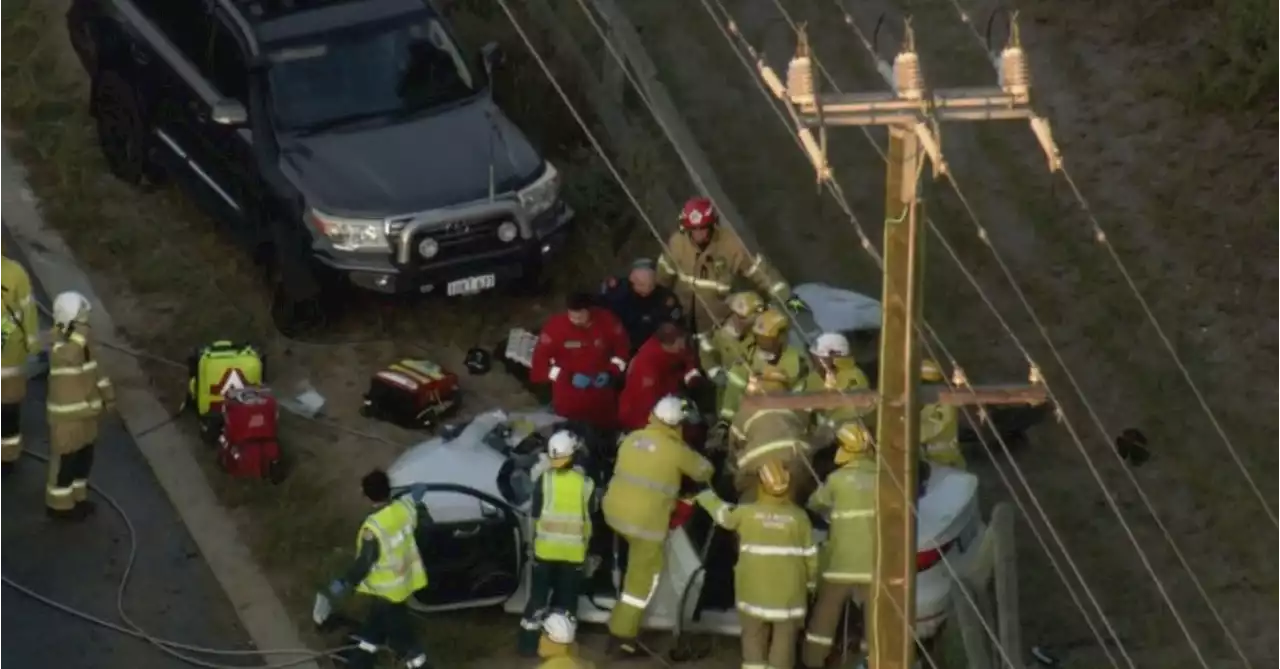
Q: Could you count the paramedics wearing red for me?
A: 2